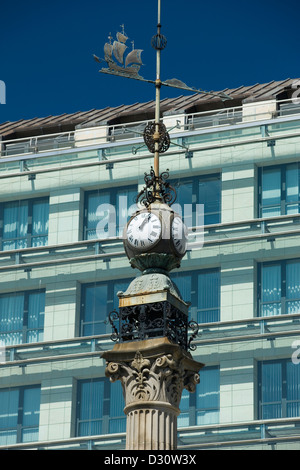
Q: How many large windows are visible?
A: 12